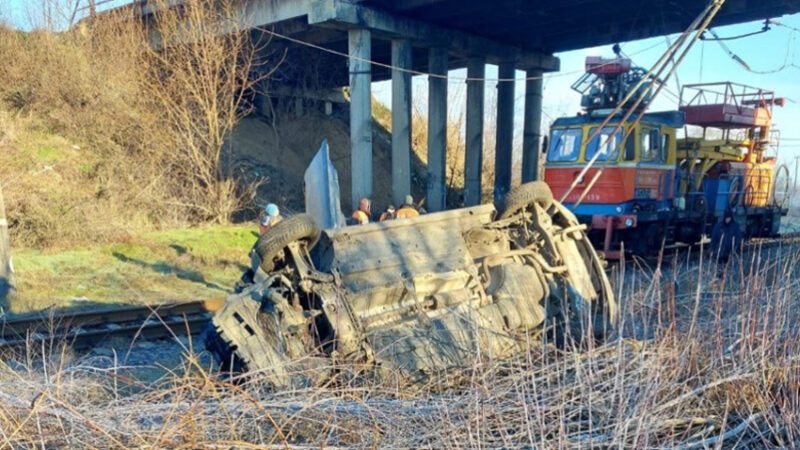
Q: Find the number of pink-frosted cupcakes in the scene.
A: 0